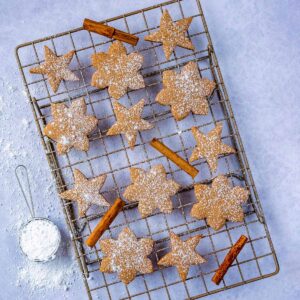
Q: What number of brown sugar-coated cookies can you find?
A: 12